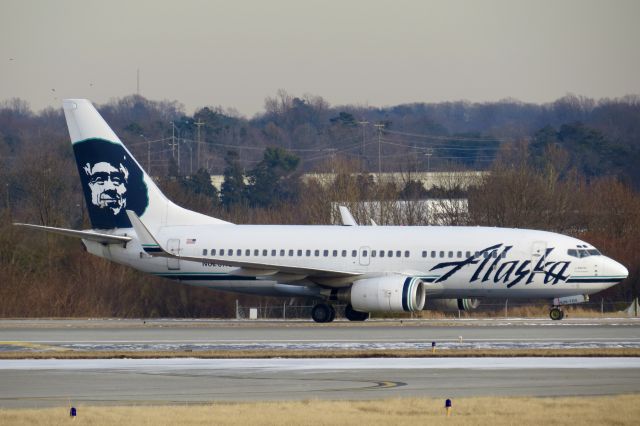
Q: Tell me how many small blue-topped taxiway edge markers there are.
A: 3